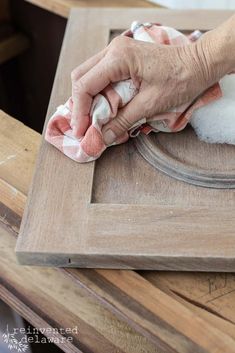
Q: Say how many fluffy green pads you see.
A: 0